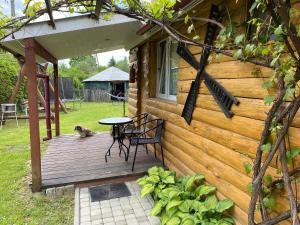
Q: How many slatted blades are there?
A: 4